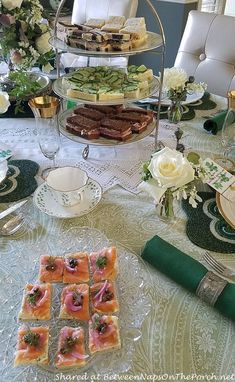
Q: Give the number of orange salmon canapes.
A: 9